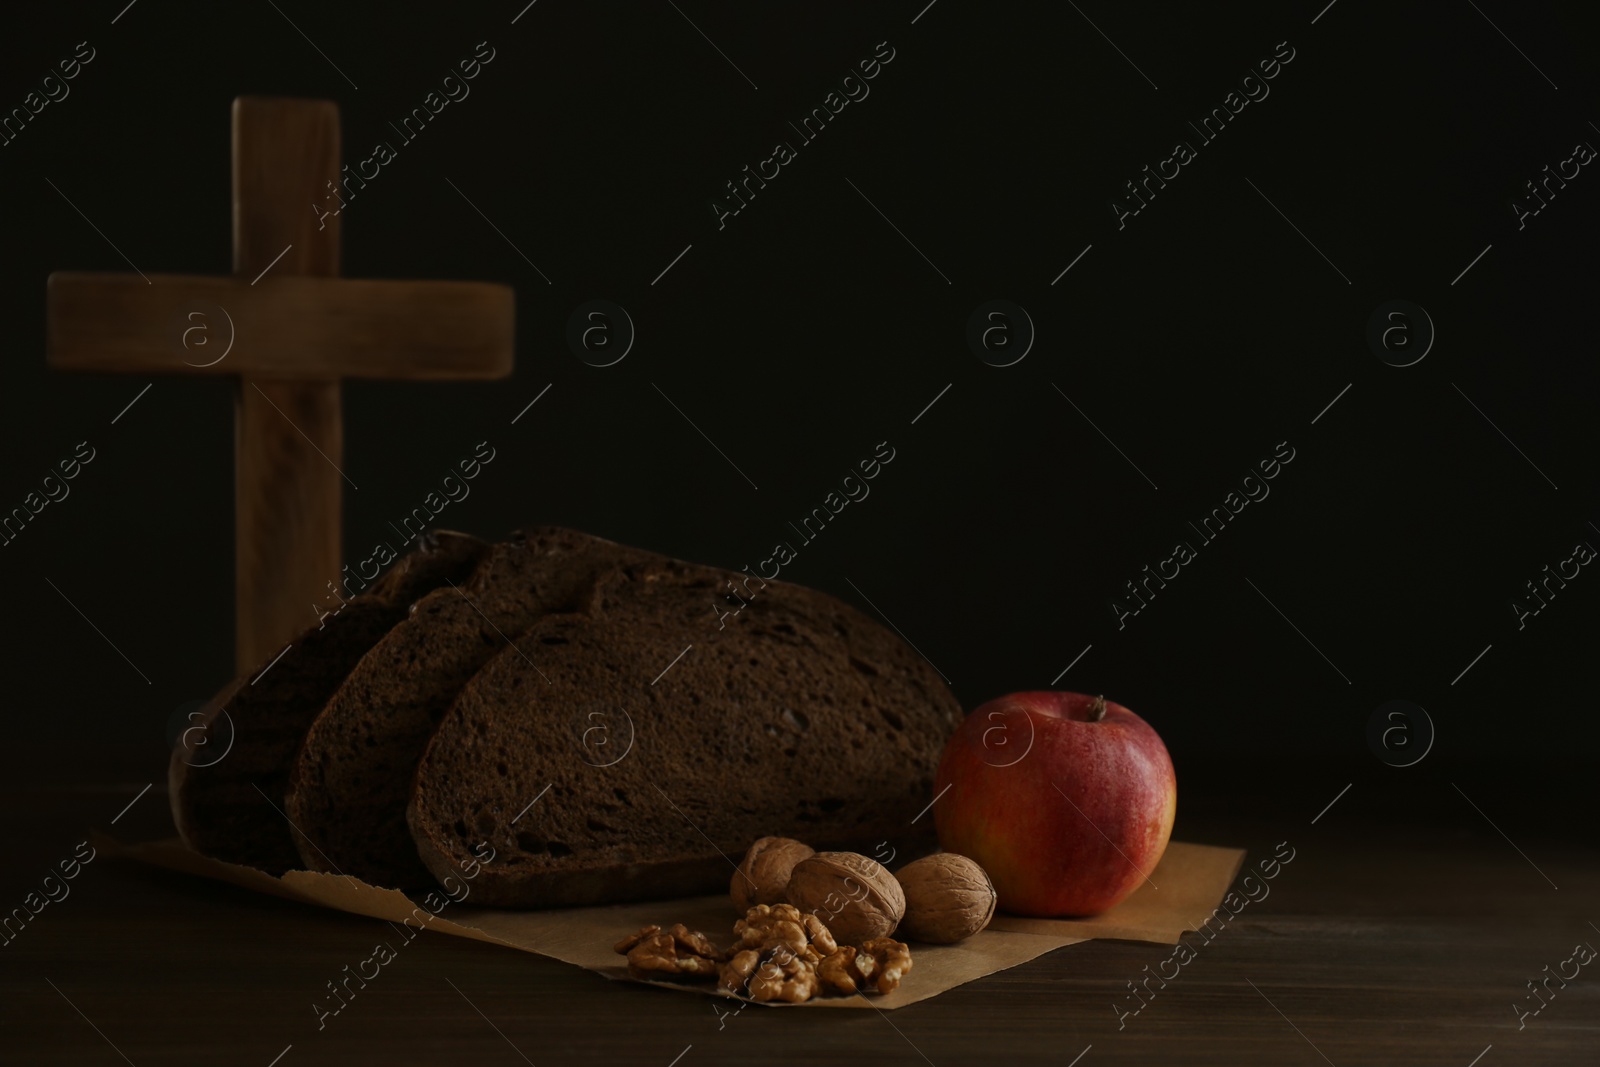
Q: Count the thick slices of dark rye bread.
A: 3